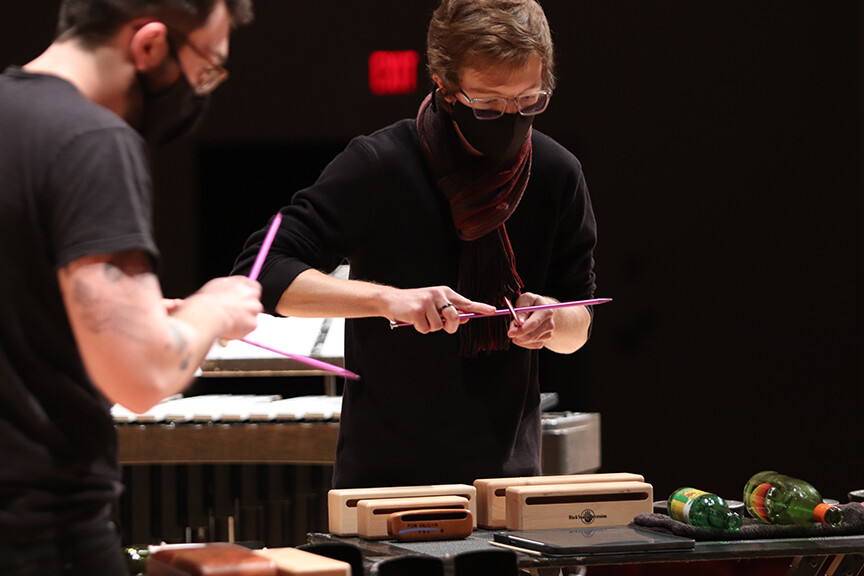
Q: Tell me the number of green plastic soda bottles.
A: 2